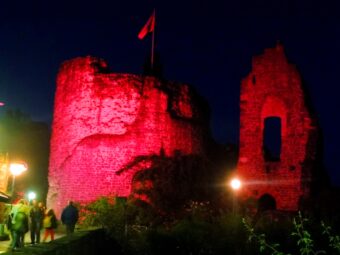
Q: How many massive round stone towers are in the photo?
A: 1